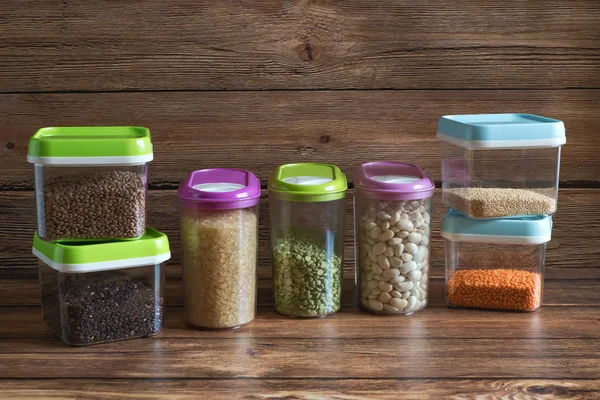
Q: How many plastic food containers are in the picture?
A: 7